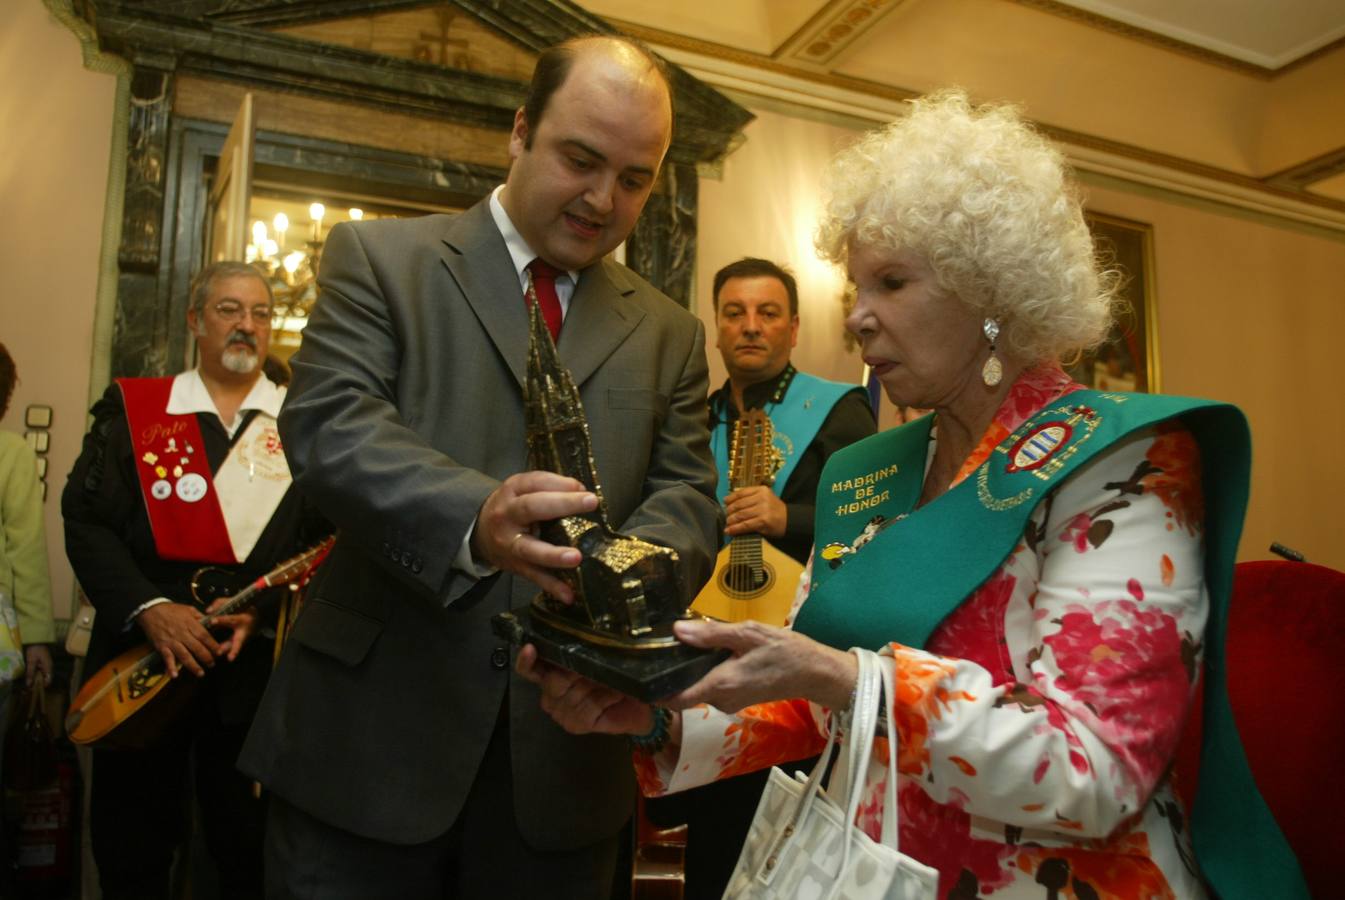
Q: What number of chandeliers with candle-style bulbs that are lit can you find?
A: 1